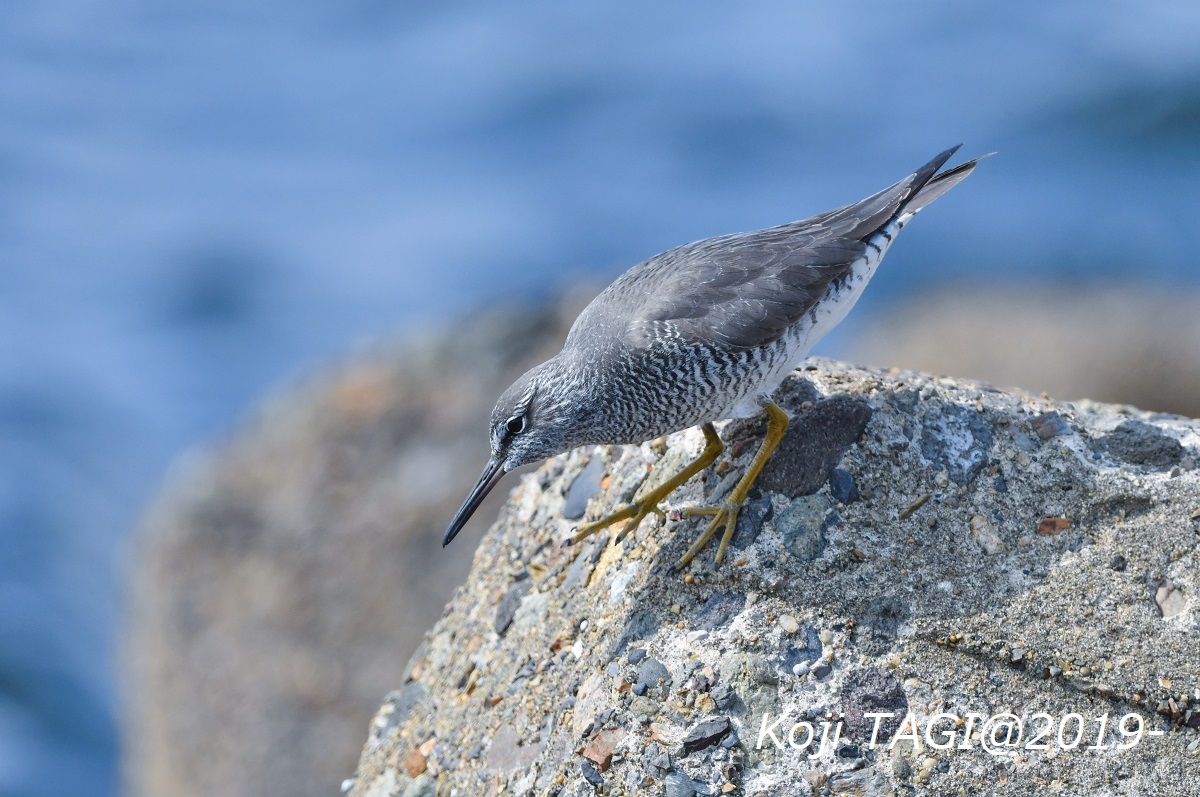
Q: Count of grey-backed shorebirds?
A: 1